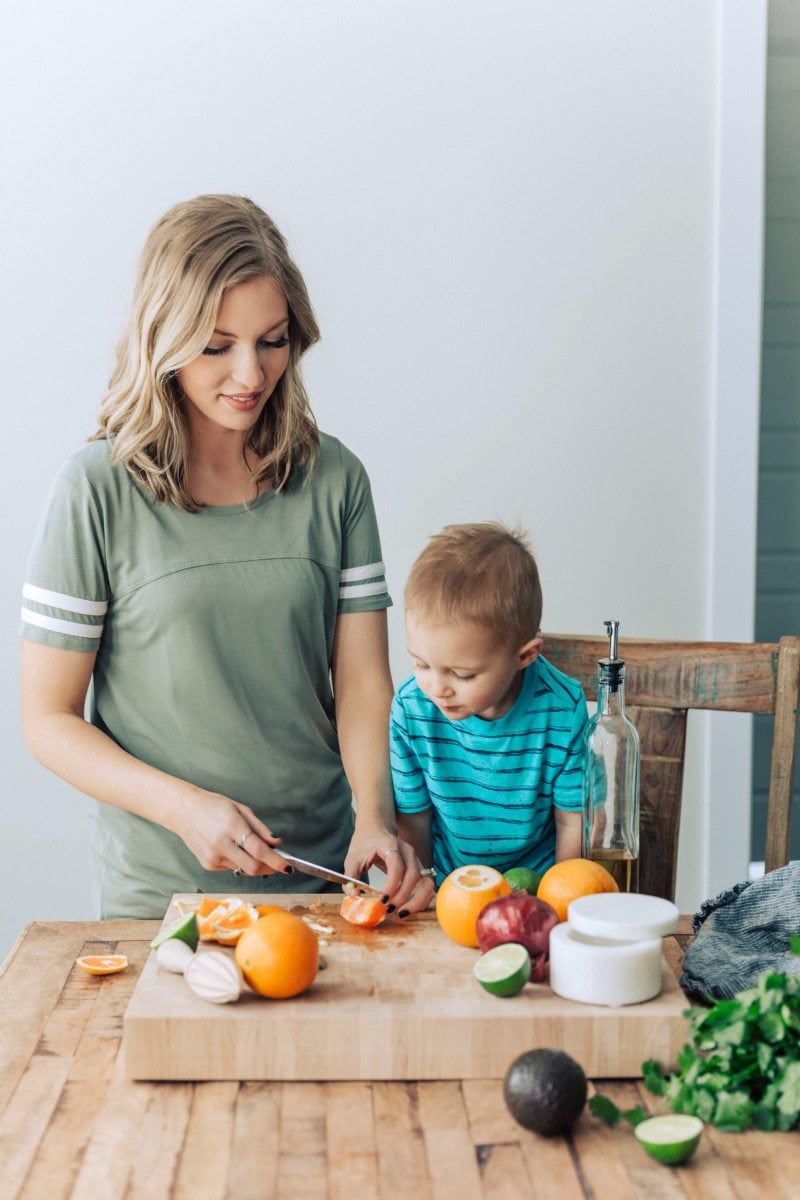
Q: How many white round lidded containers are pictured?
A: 1